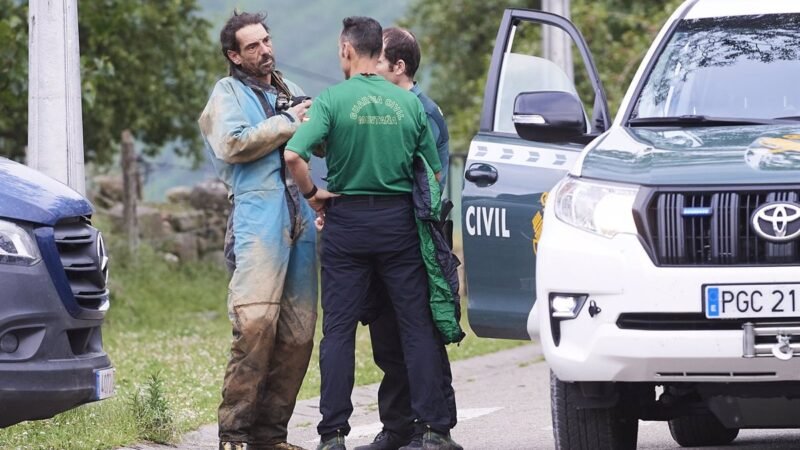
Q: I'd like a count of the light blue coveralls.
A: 1